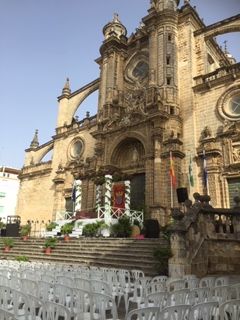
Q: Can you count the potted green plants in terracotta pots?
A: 4